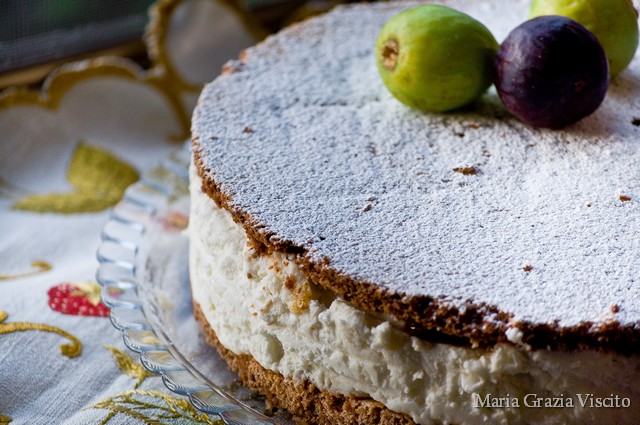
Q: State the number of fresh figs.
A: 3